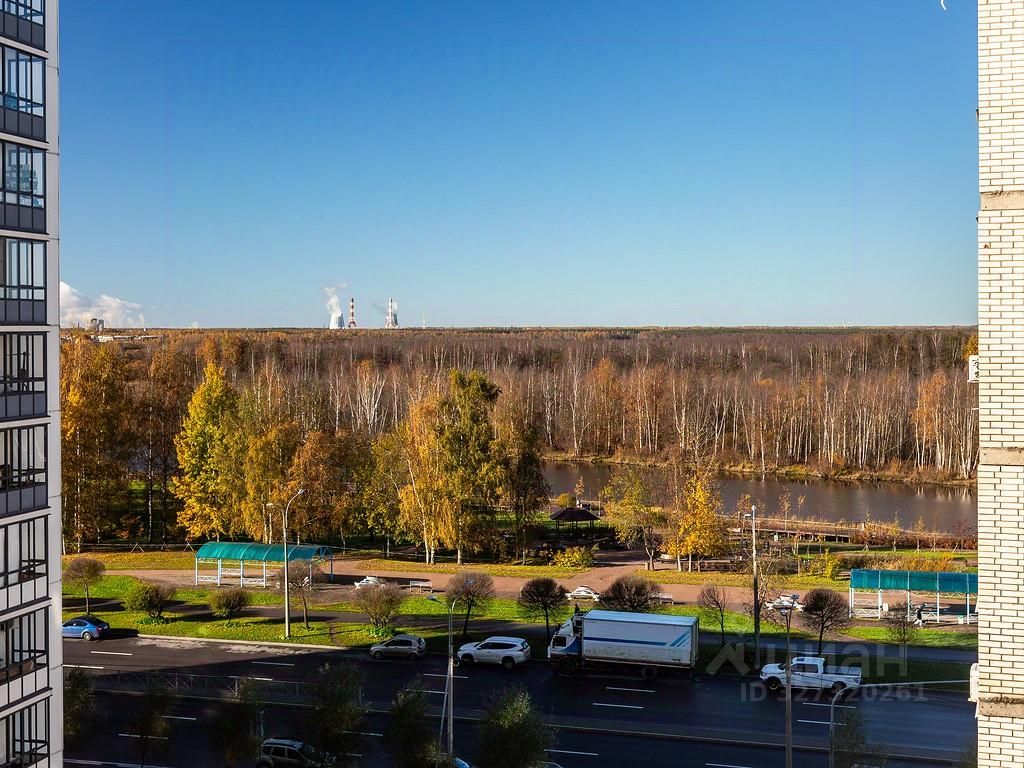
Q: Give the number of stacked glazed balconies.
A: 9